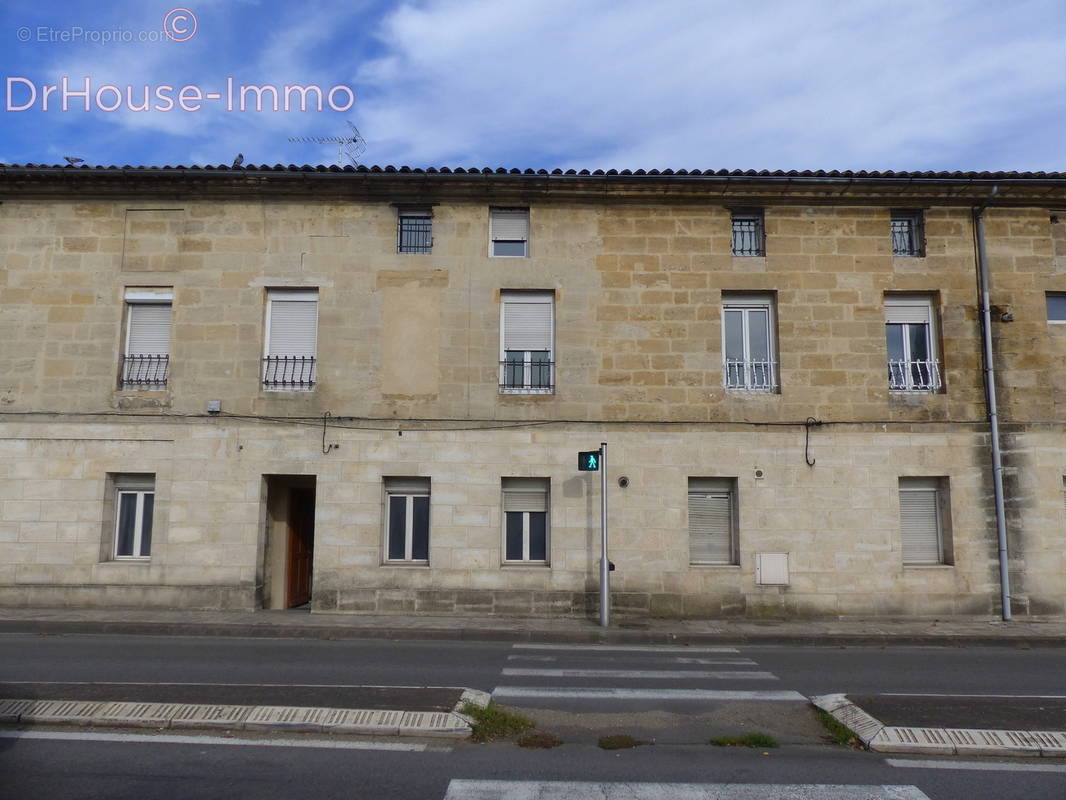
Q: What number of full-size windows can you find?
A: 10